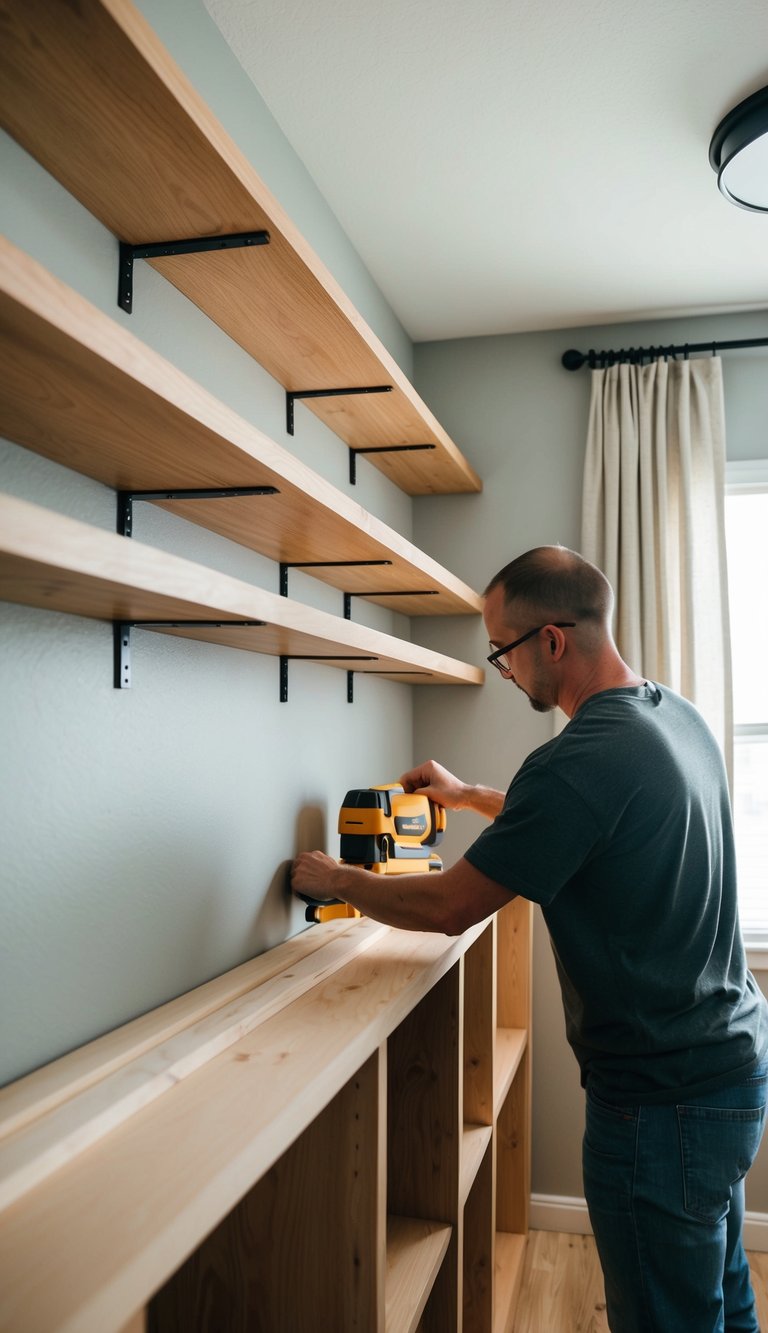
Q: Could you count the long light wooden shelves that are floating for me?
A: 3